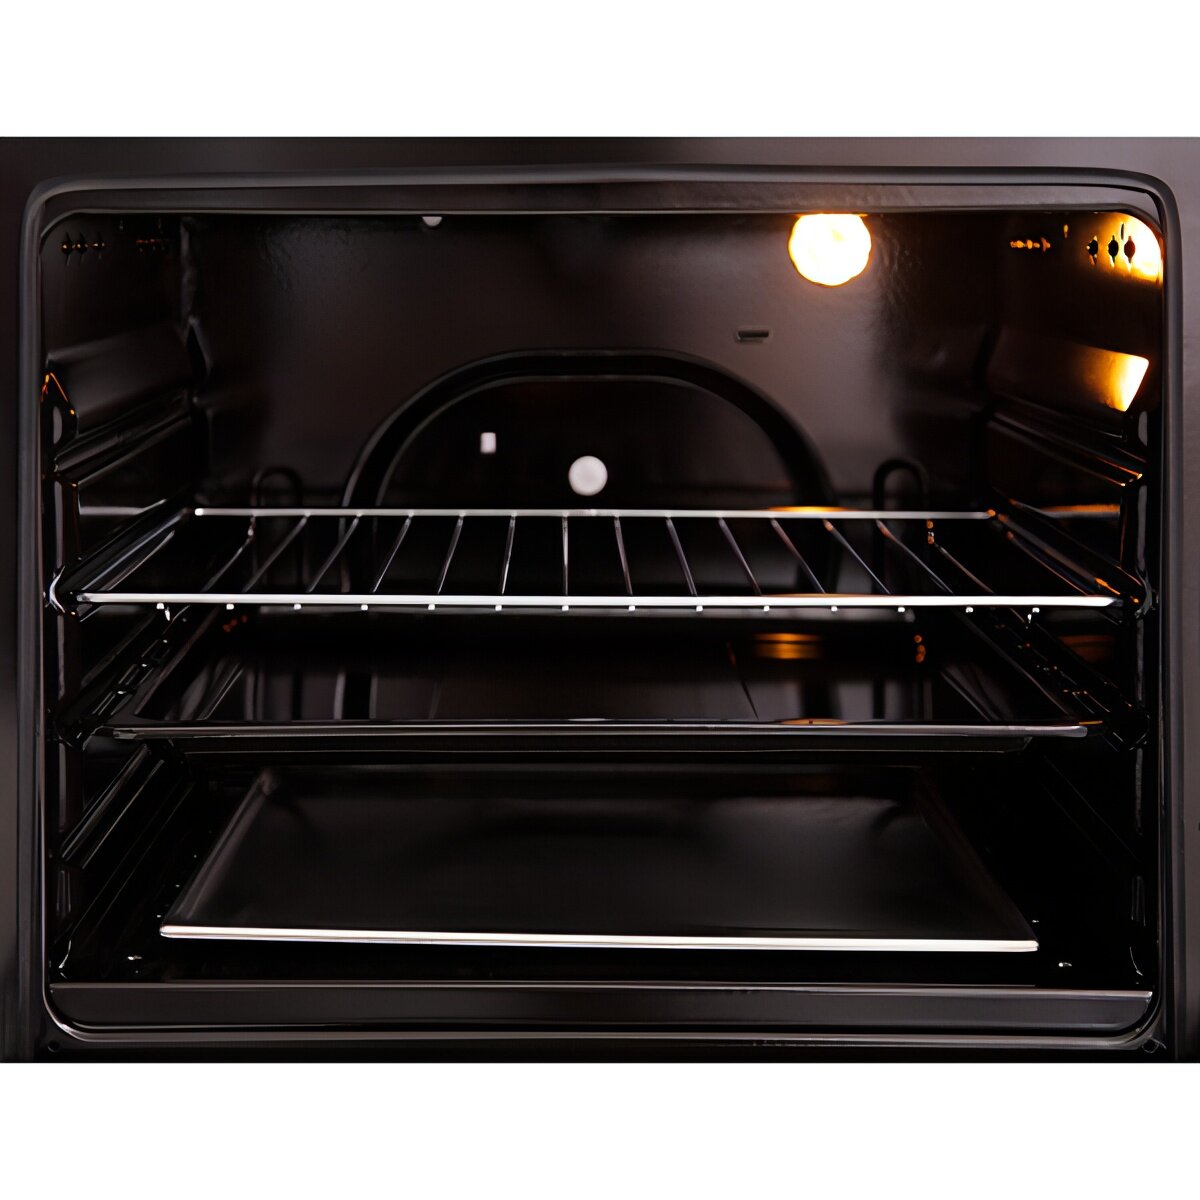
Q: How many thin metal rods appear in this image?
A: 14